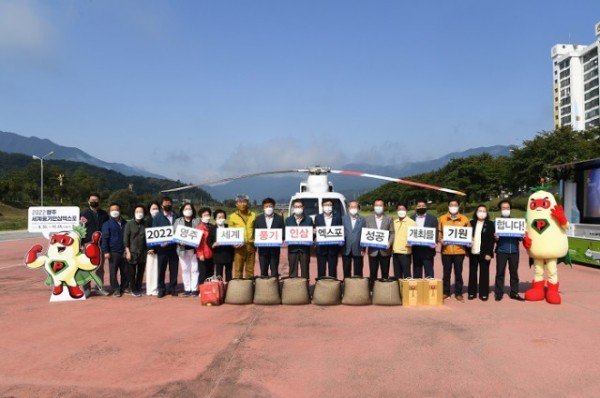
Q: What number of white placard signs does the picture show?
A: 10